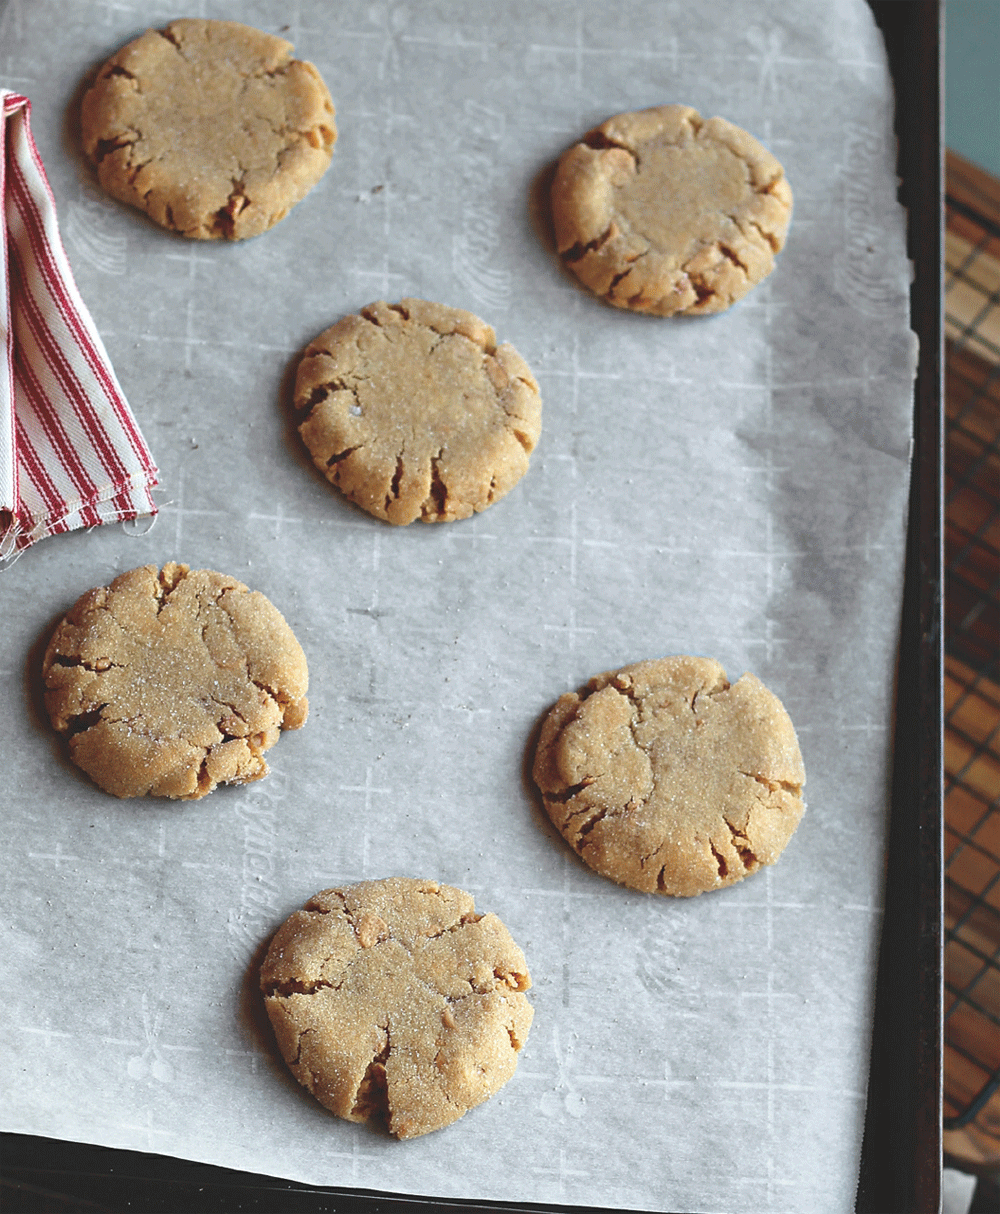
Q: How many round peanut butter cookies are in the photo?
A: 6